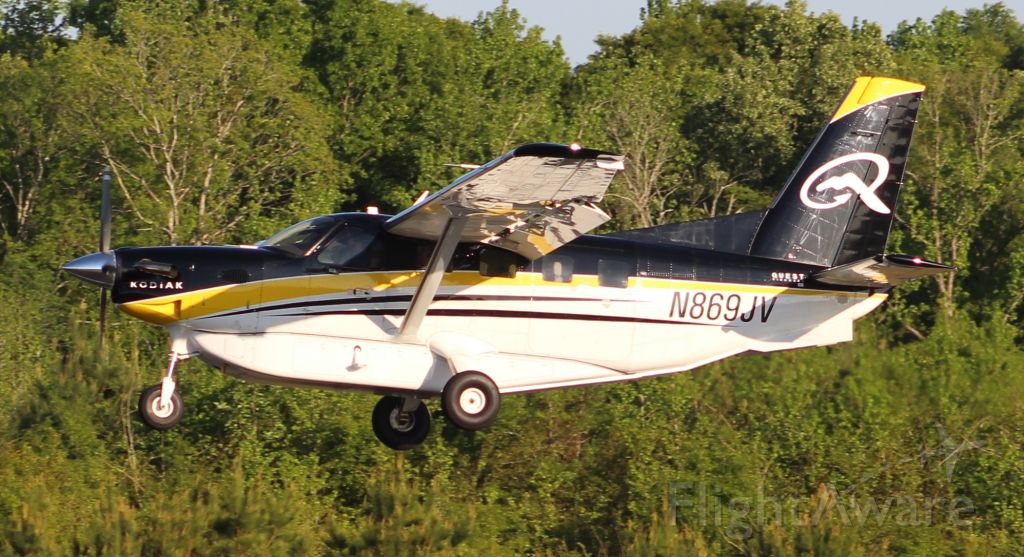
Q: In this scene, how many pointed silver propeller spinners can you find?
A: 1